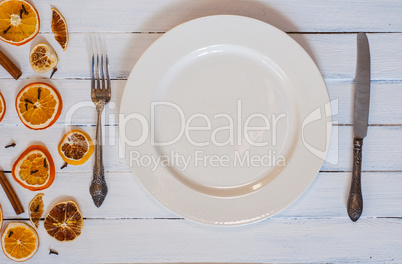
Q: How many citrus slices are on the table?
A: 11